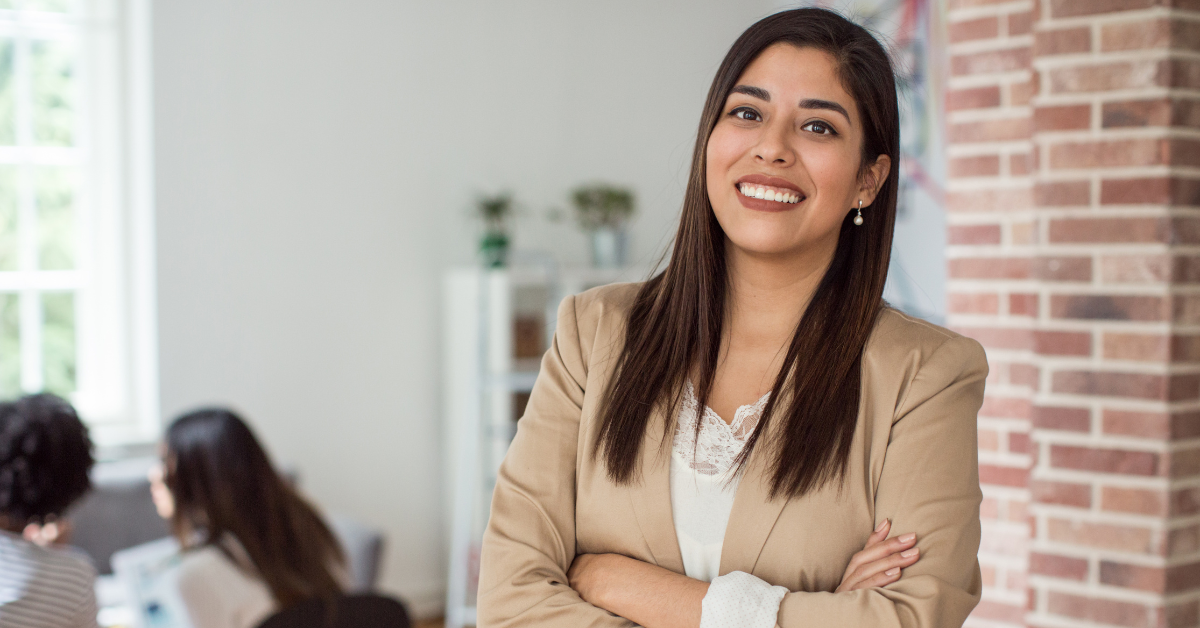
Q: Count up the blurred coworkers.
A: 2